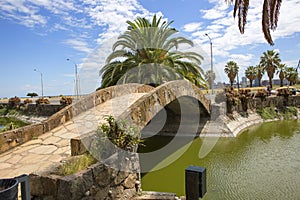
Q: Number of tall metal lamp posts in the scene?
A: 3